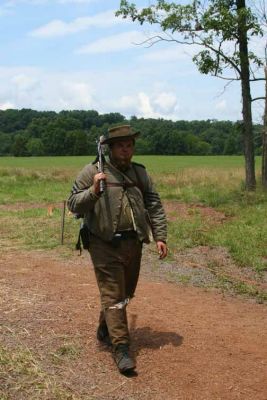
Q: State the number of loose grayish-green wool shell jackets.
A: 1